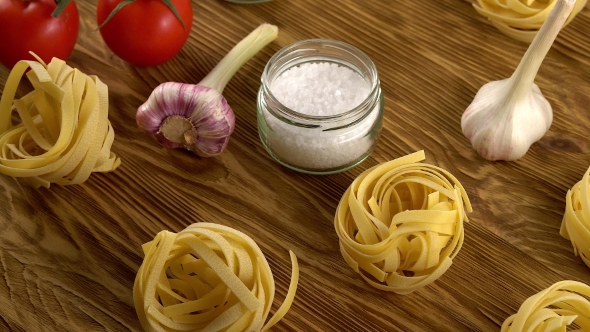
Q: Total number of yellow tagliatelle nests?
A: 6